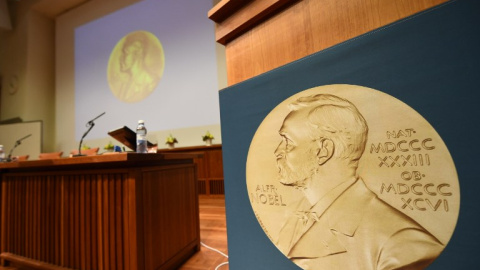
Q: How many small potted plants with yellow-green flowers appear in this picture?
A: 4